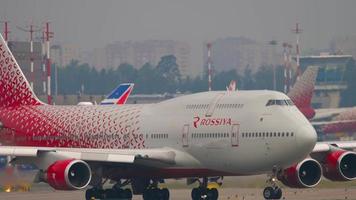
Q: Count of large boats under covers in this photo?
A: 0